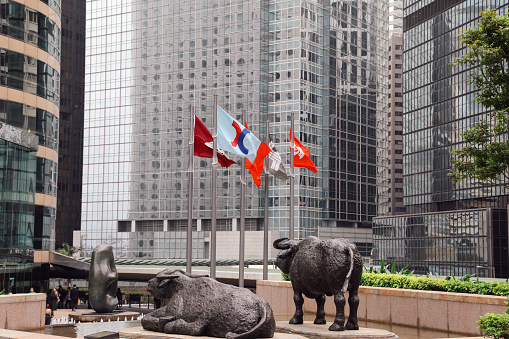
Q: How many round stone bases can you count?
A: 3